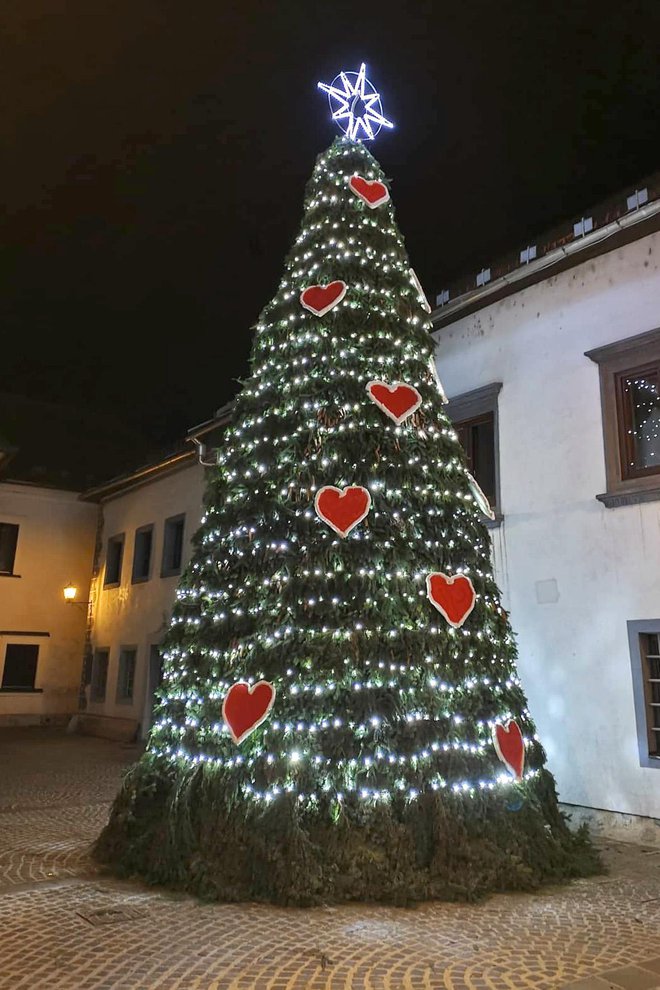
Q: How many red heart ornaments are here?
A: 7